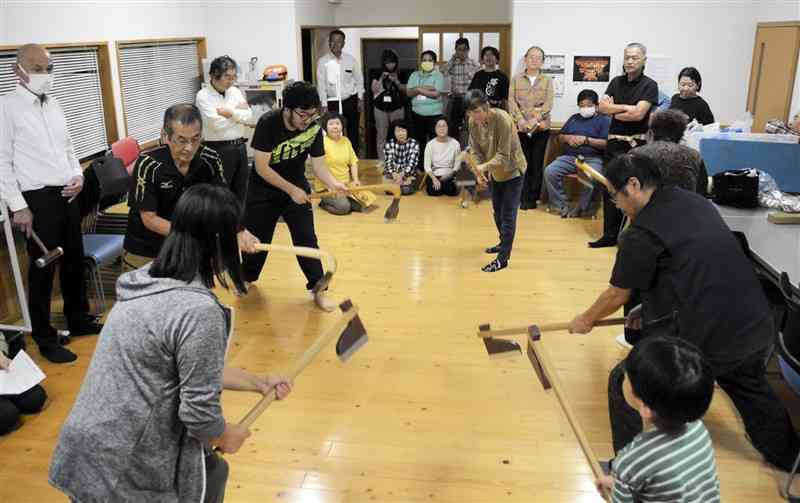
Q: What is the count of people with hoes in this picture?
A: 7